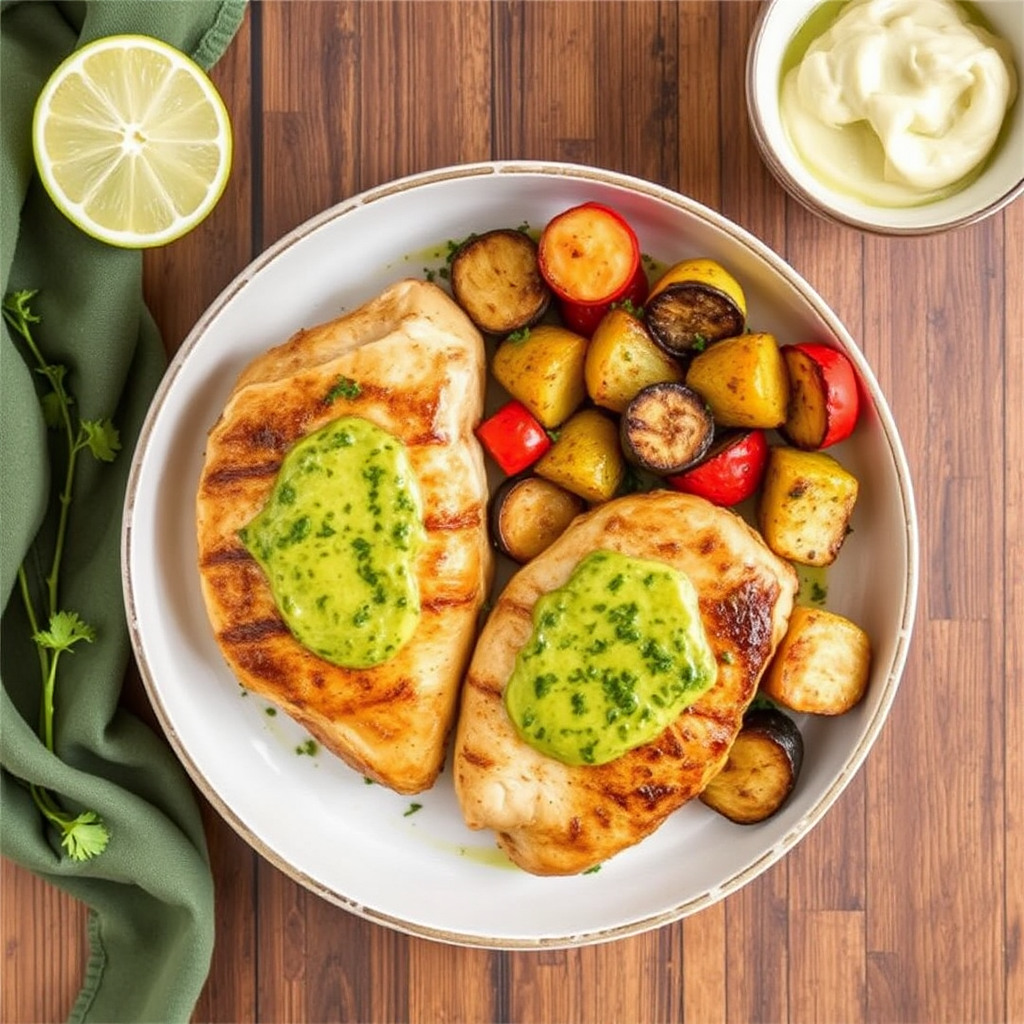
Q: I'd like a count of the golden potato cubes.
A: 6